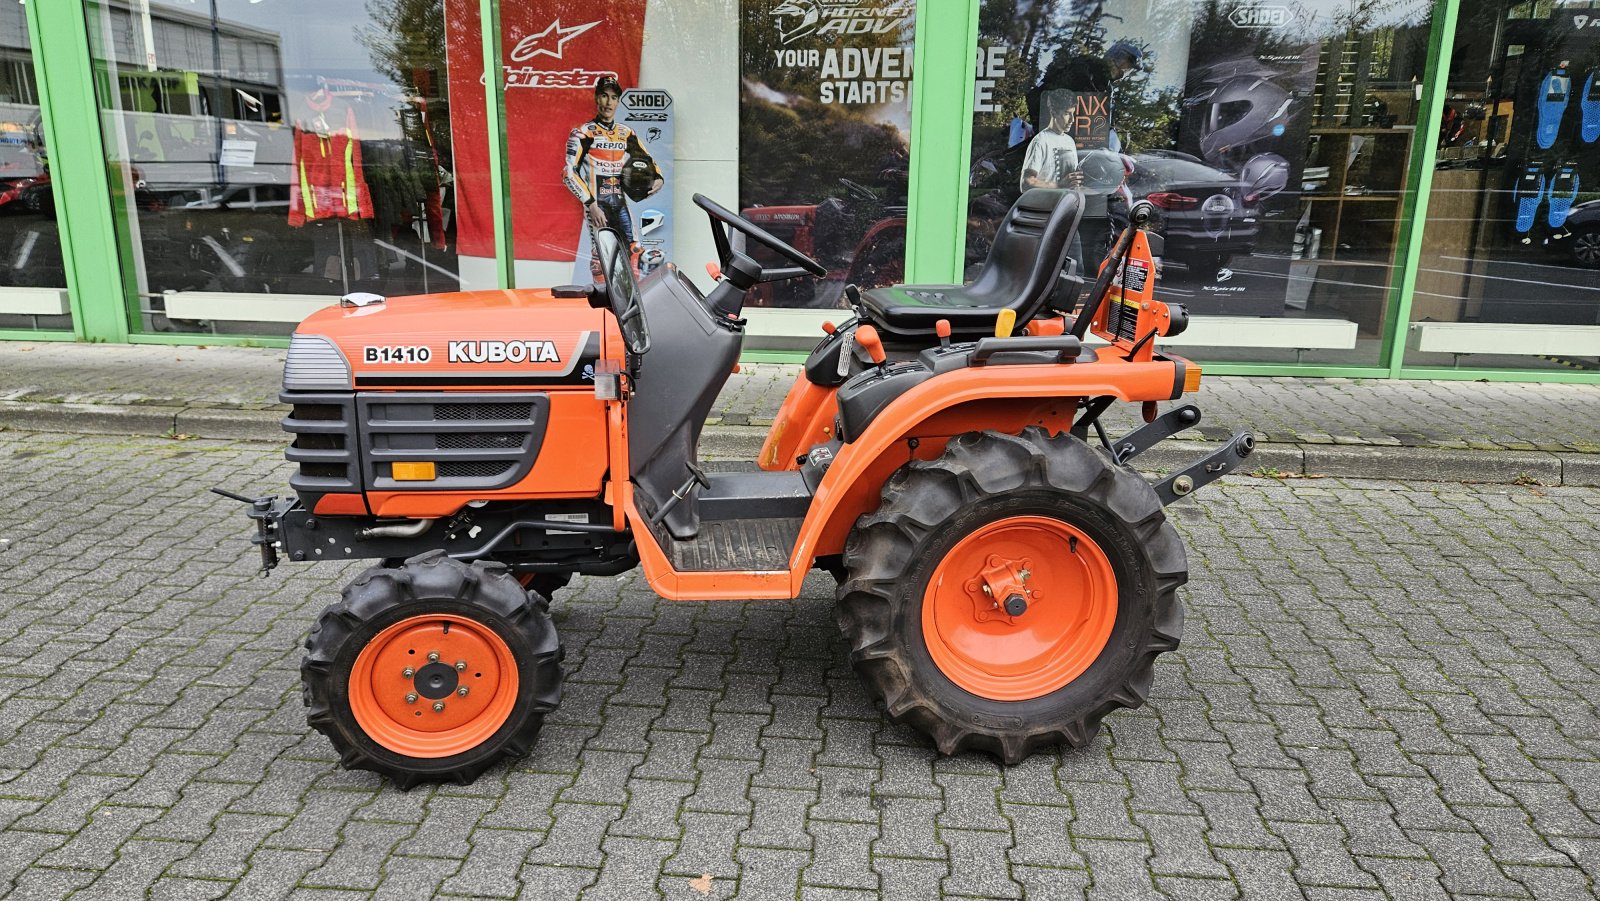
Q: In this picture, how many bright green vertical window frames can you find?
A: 4